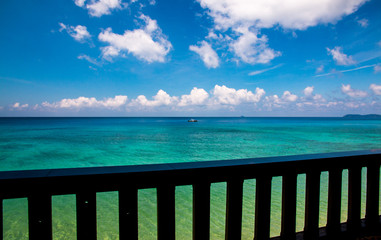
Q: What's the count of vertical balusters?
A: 12